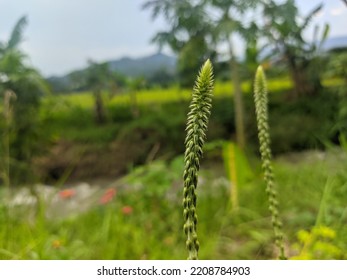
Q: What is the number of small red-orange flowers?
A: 3